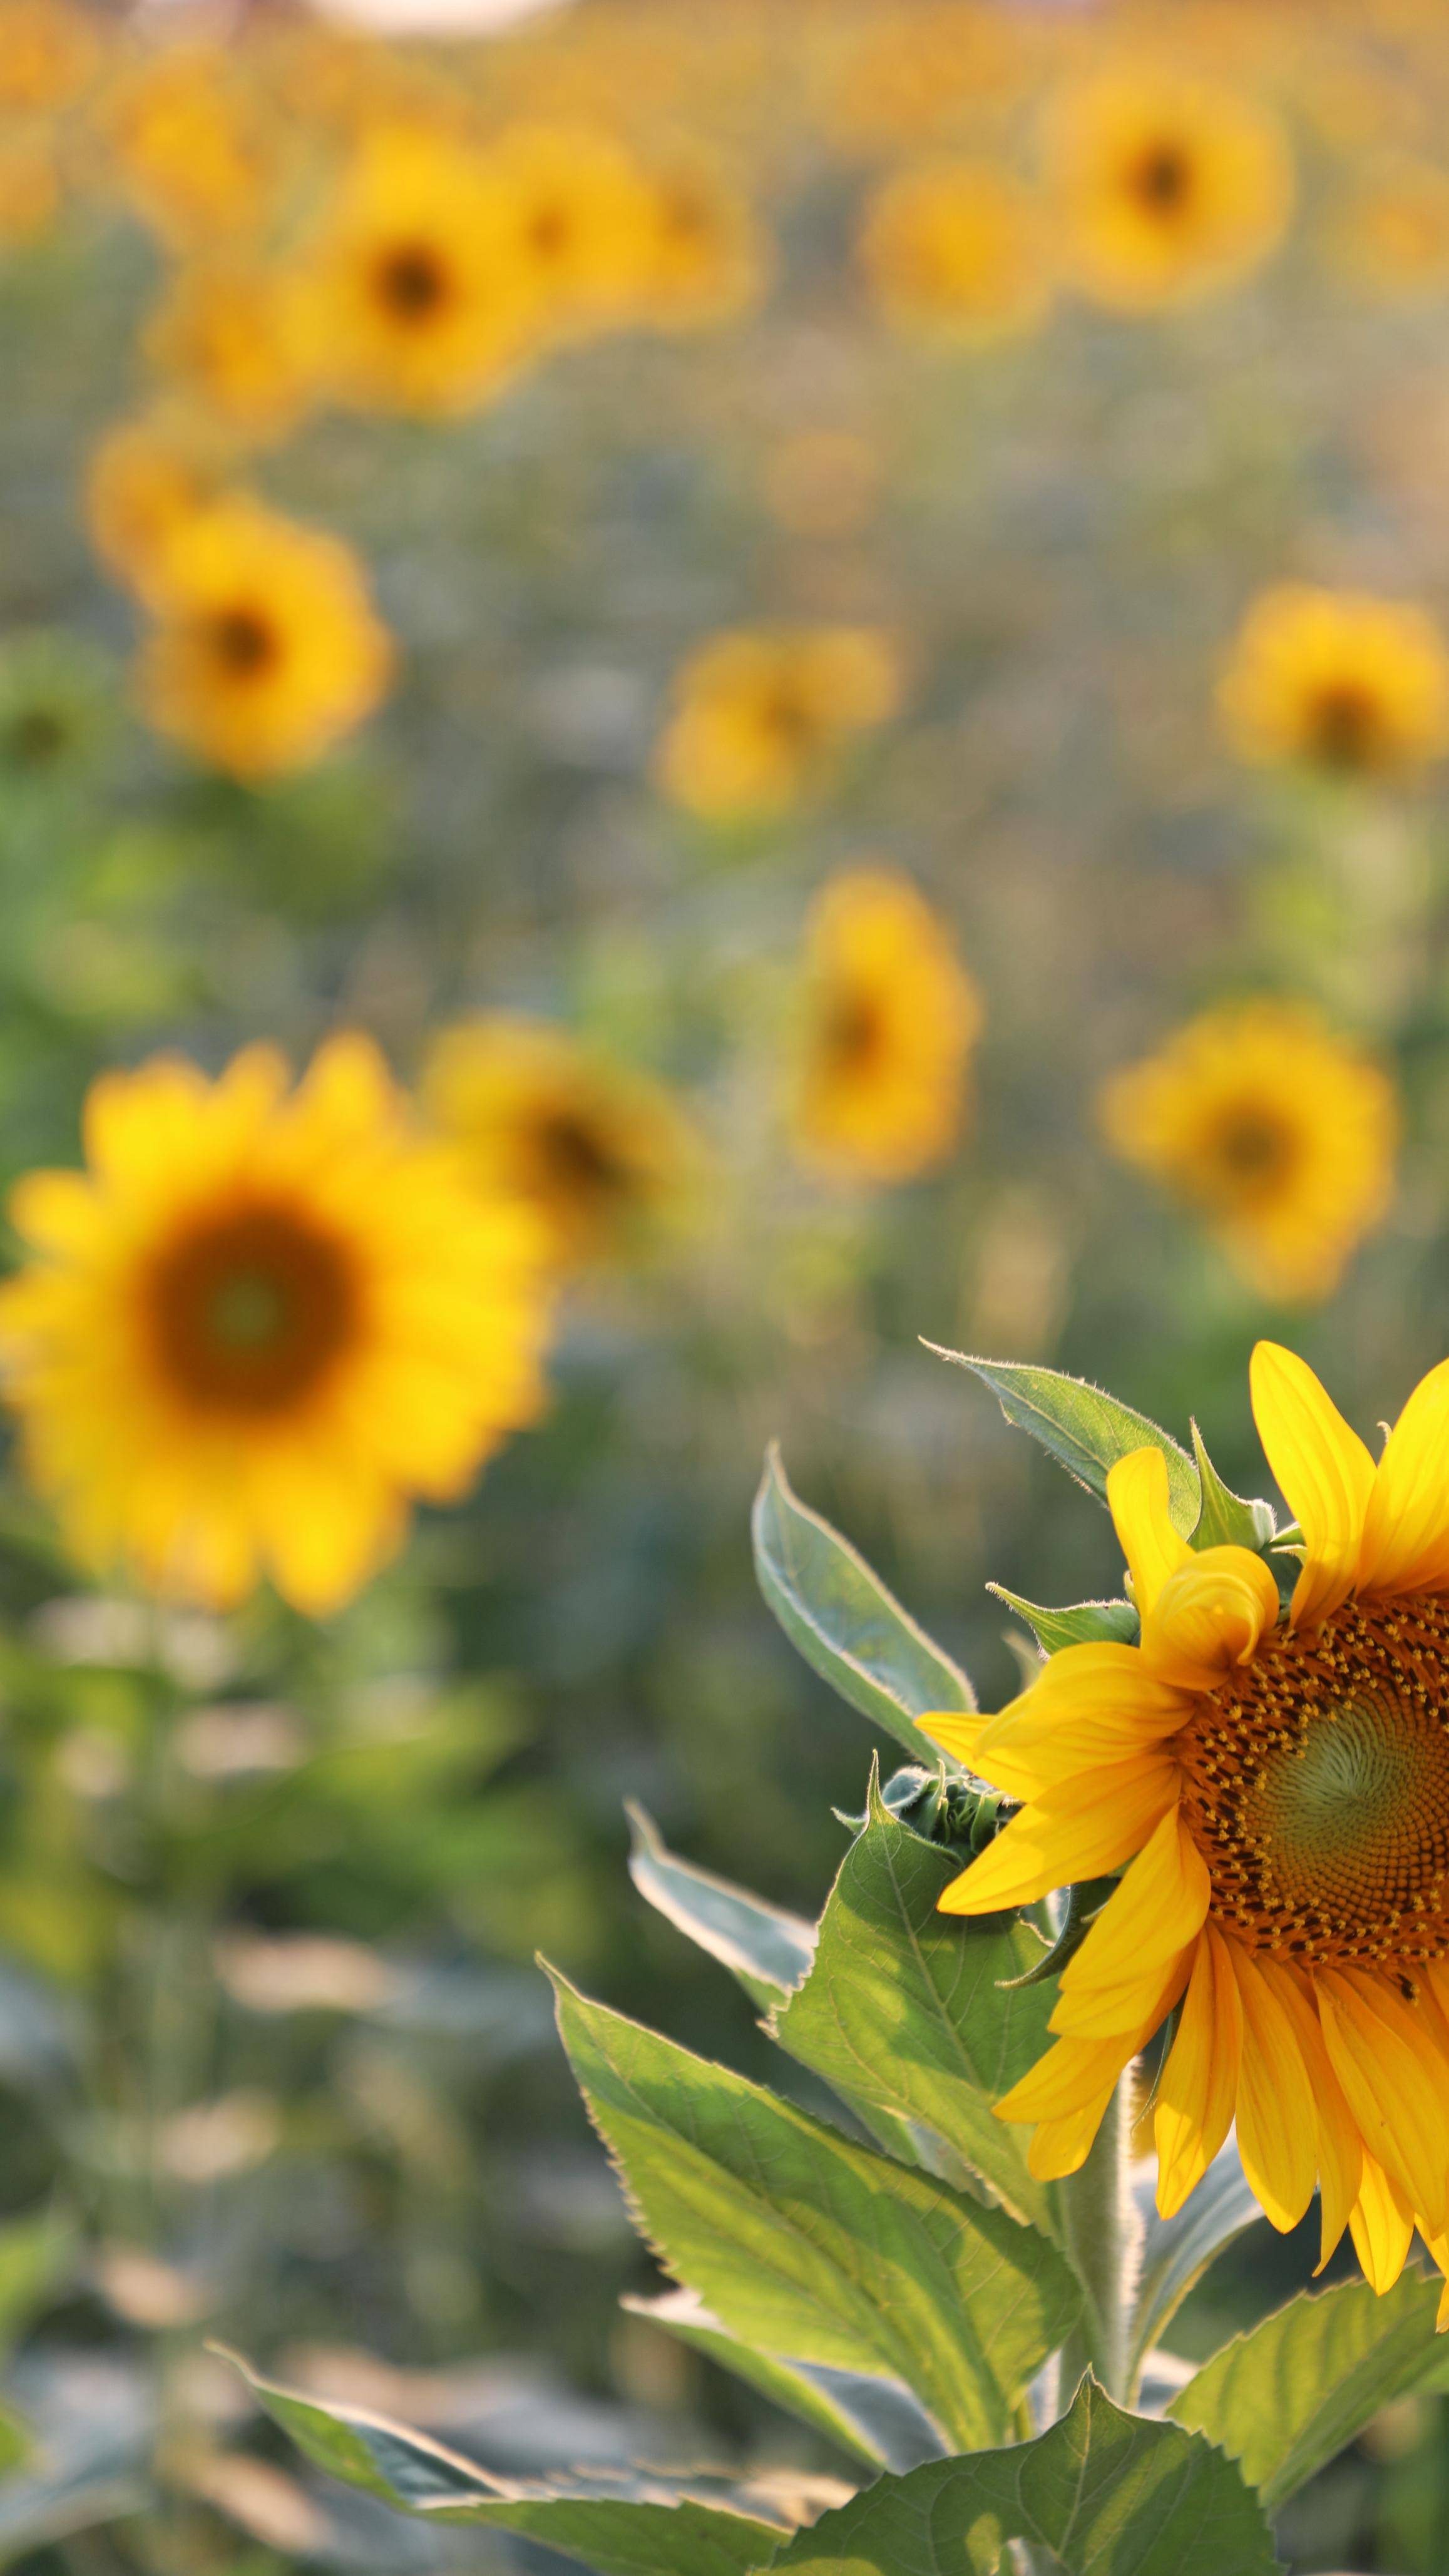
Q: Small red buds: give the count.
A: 0